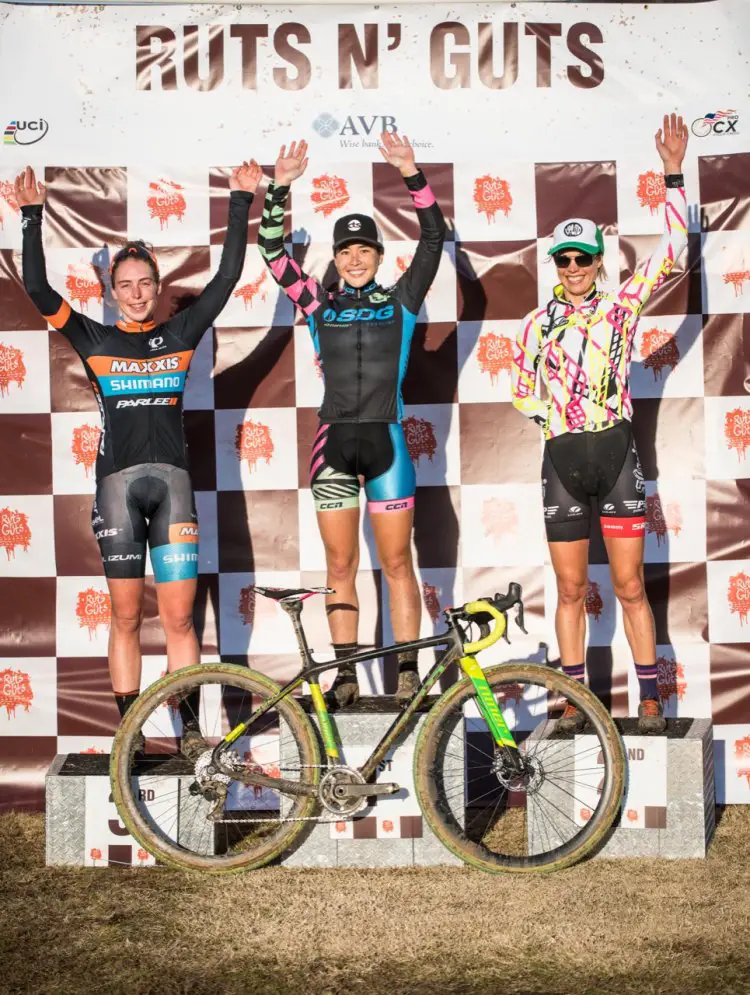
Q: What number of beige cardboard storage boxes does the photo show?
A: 0